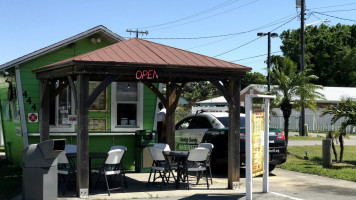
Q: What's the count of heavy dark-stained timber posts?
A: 4